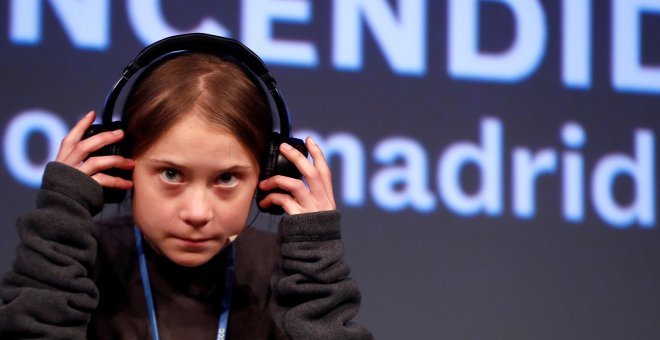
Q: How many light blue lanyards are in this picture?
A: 1